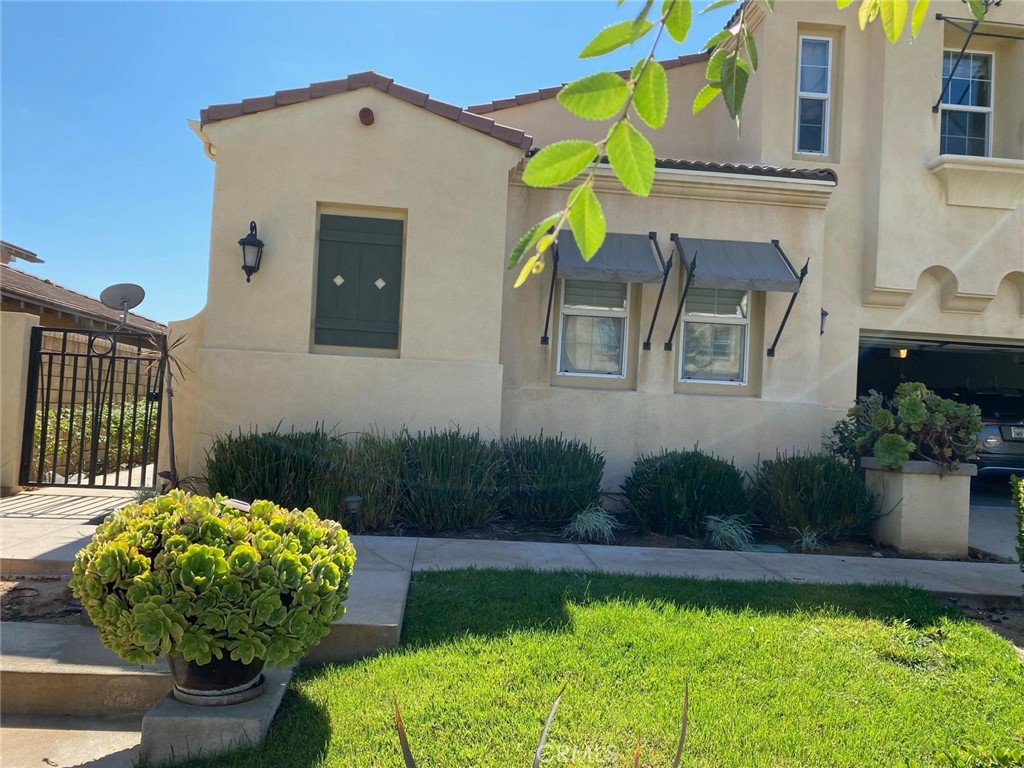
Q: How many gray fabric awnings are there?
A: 2